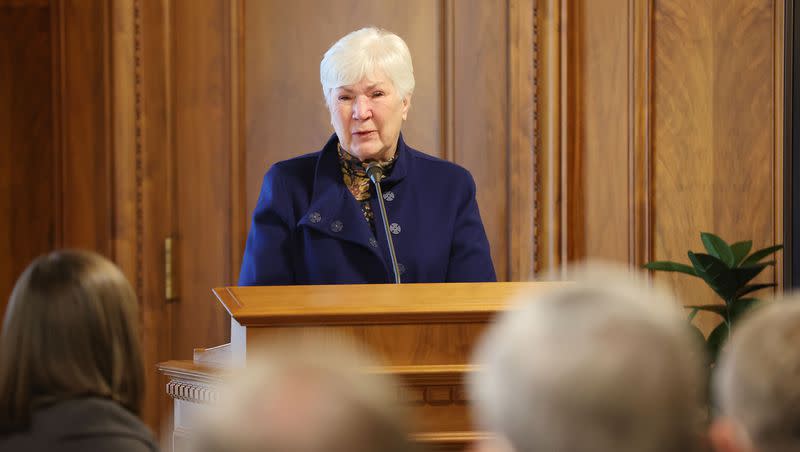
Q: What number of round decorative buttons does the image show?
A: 6